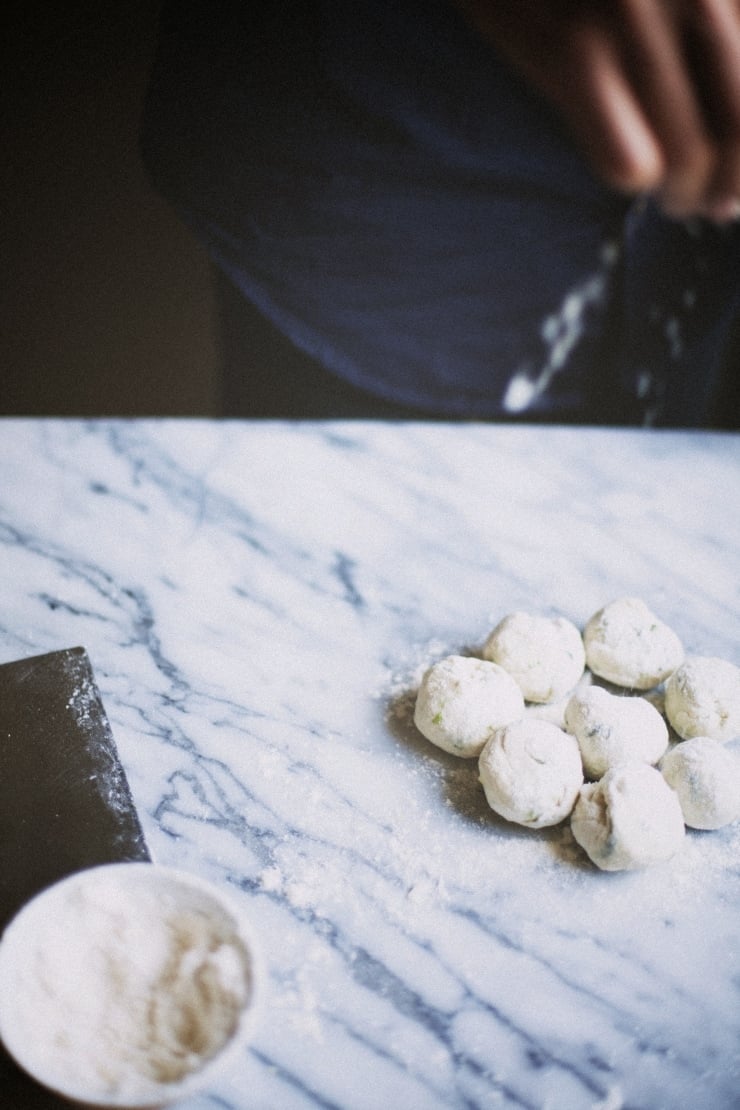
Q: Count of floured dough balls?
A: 8